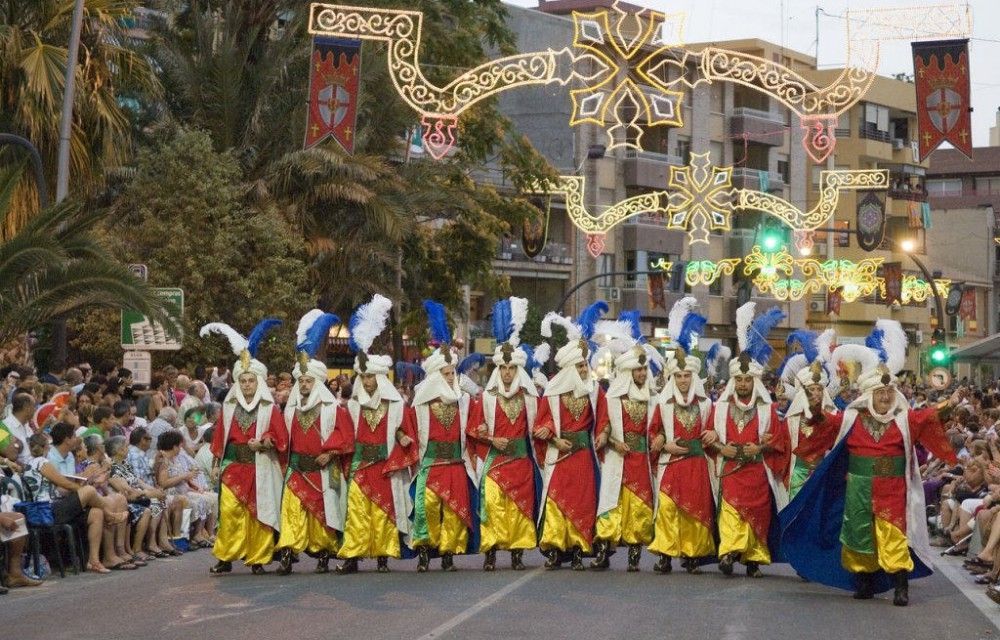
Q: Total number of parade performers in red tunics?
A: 11